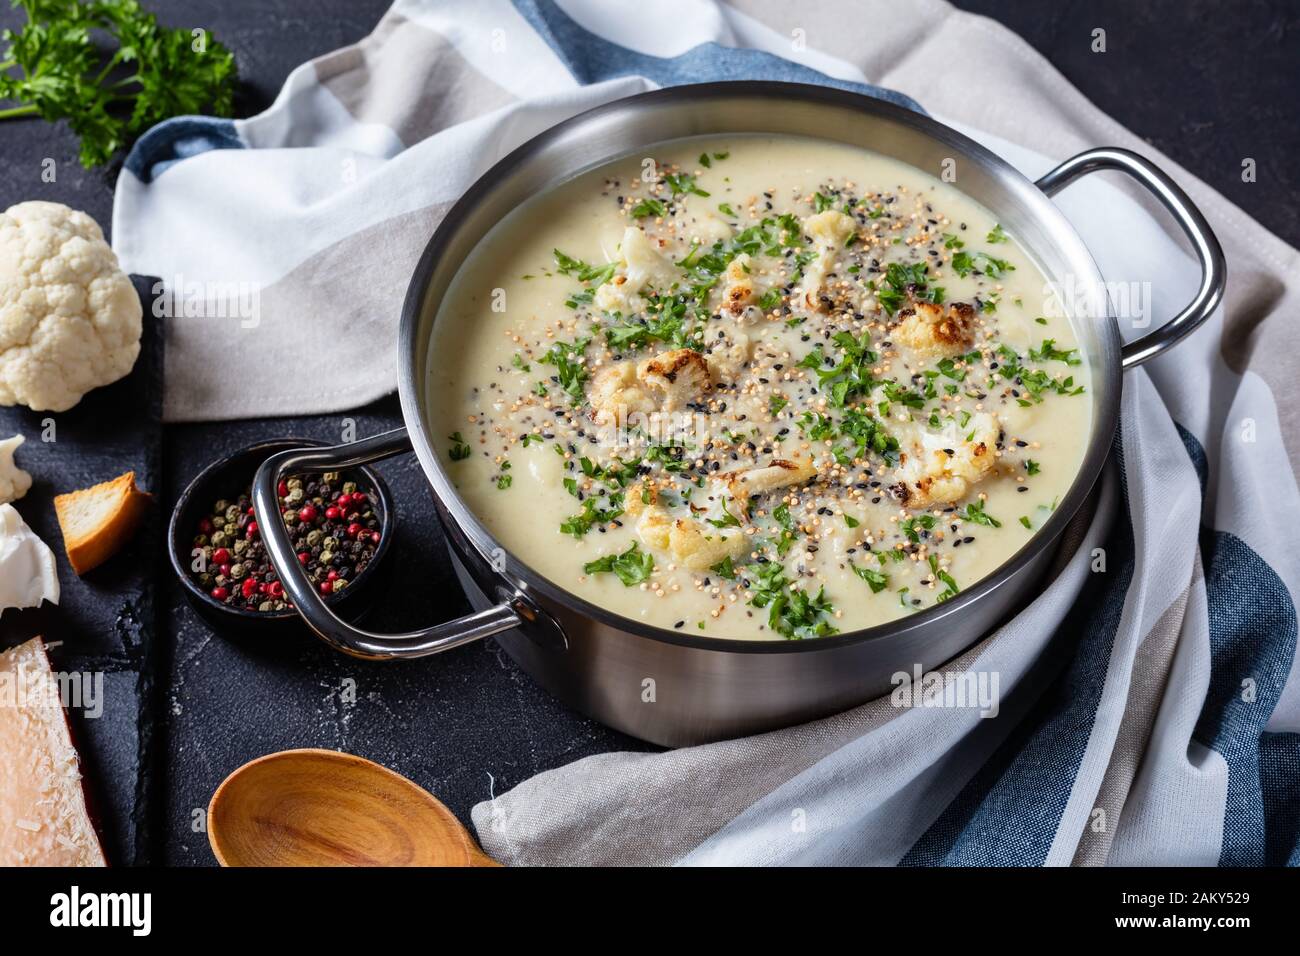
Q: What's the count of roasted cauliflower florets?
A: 8